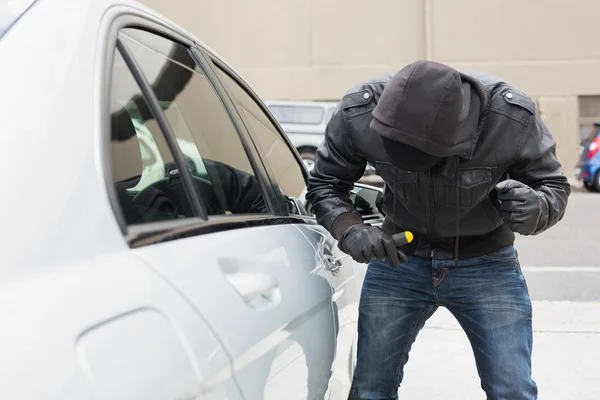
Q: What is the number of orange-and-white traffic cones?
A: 0